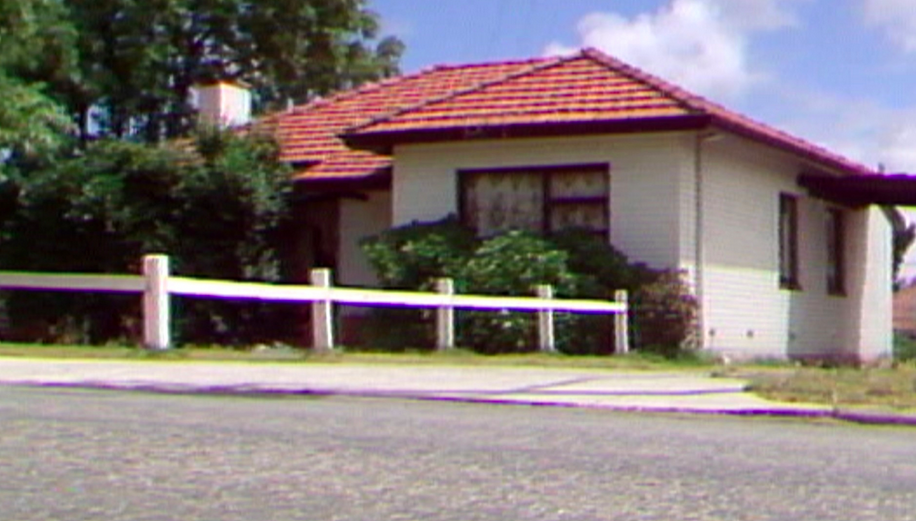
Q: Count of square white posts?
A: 5